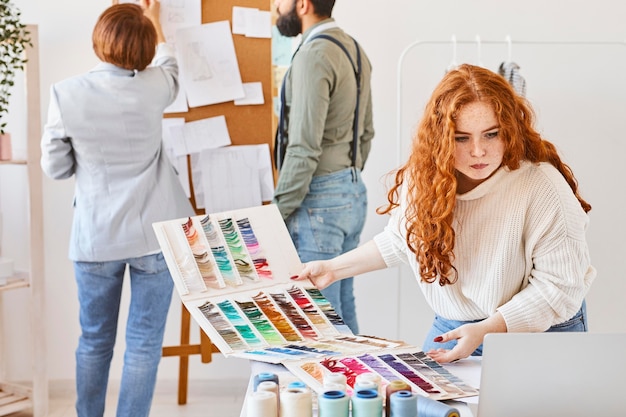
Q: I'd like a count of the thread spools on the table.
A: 14